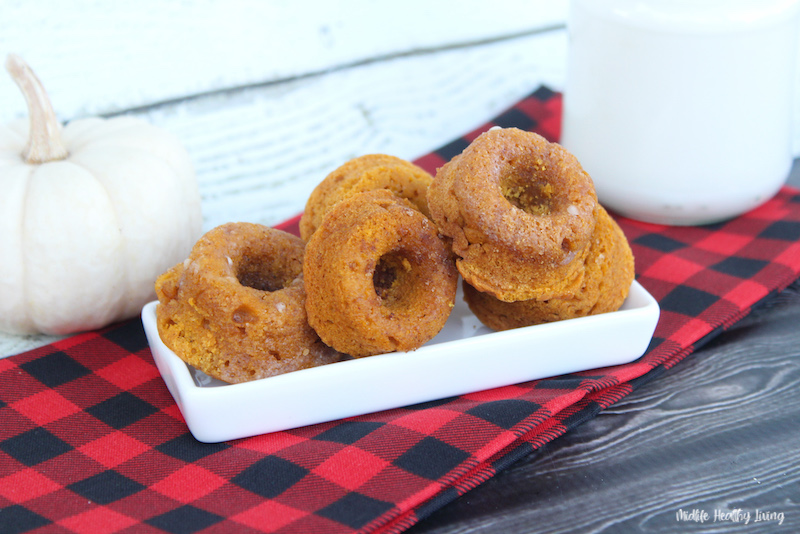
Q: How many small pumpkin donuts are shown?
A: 5